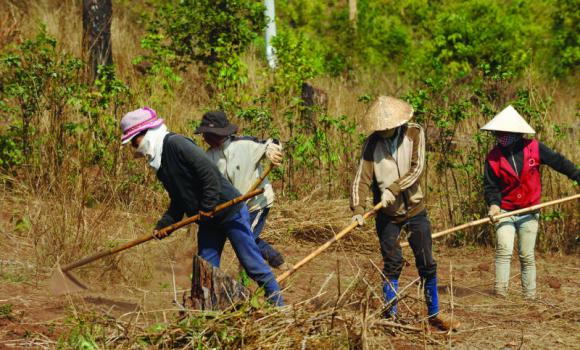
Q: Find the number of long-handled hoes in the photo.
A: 4